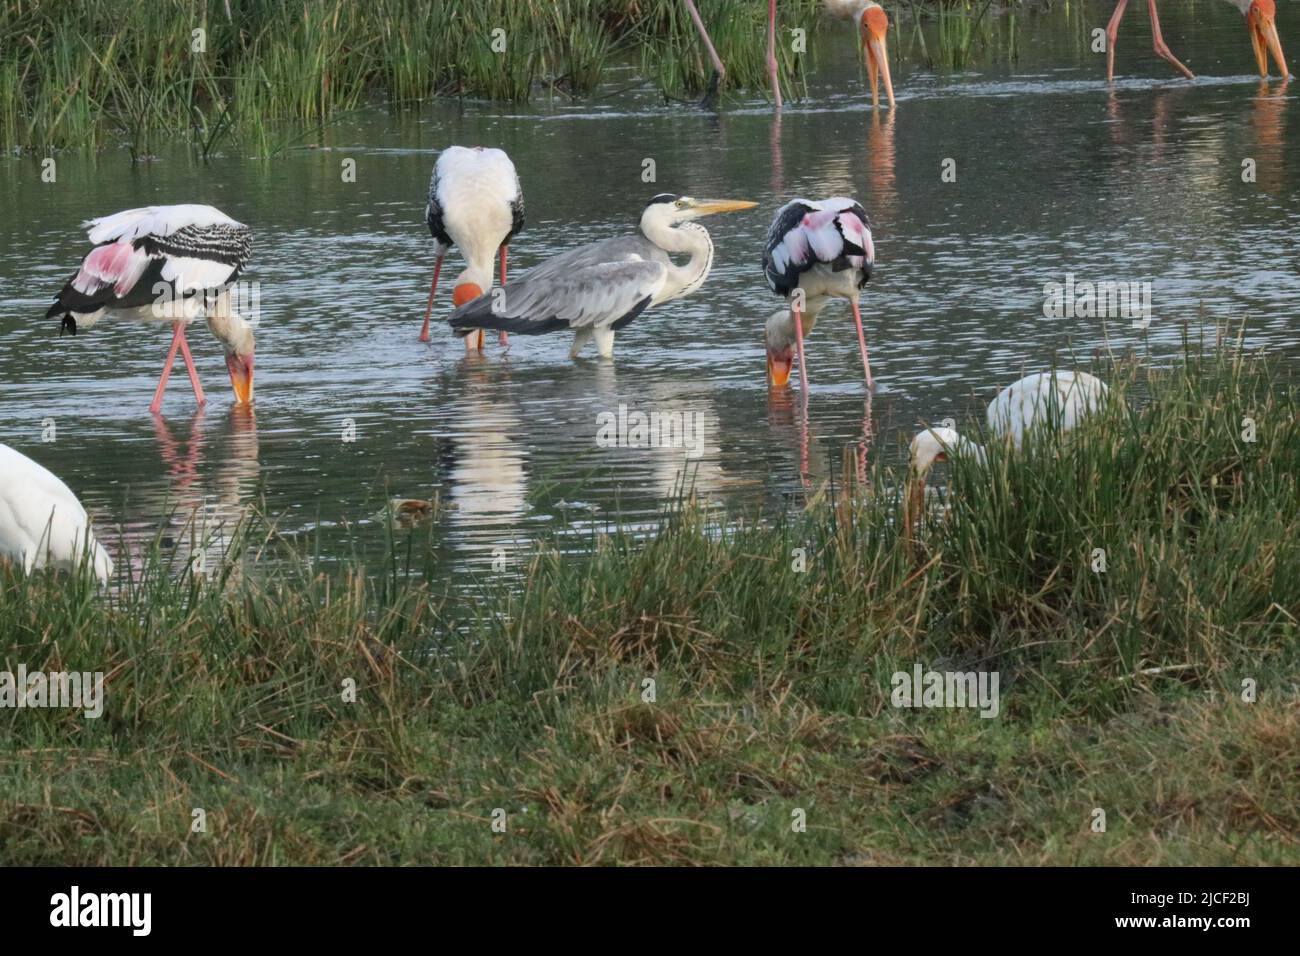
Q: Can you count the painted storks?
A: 5